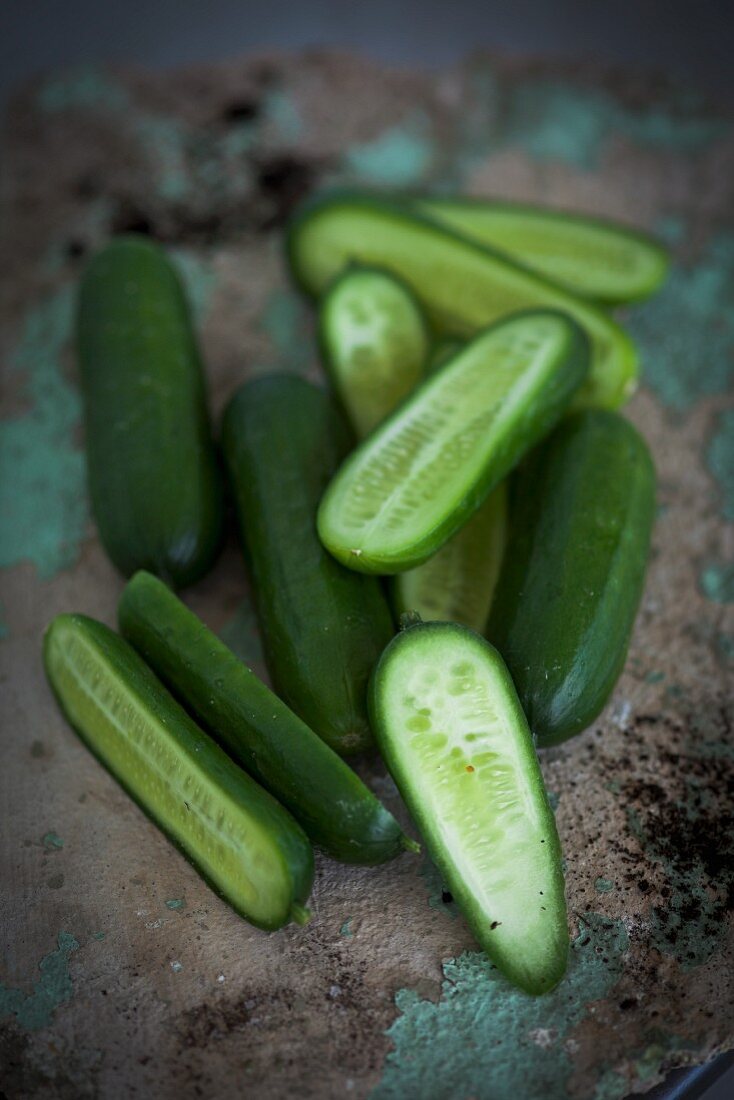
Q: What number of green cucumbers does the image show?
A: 11